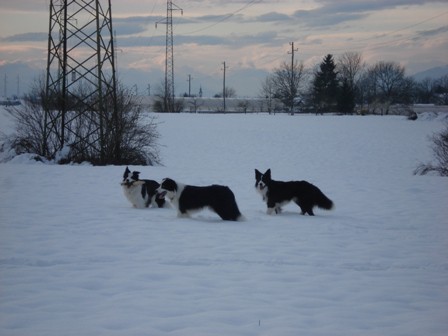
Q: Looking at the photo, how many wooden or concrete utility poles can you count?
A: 3